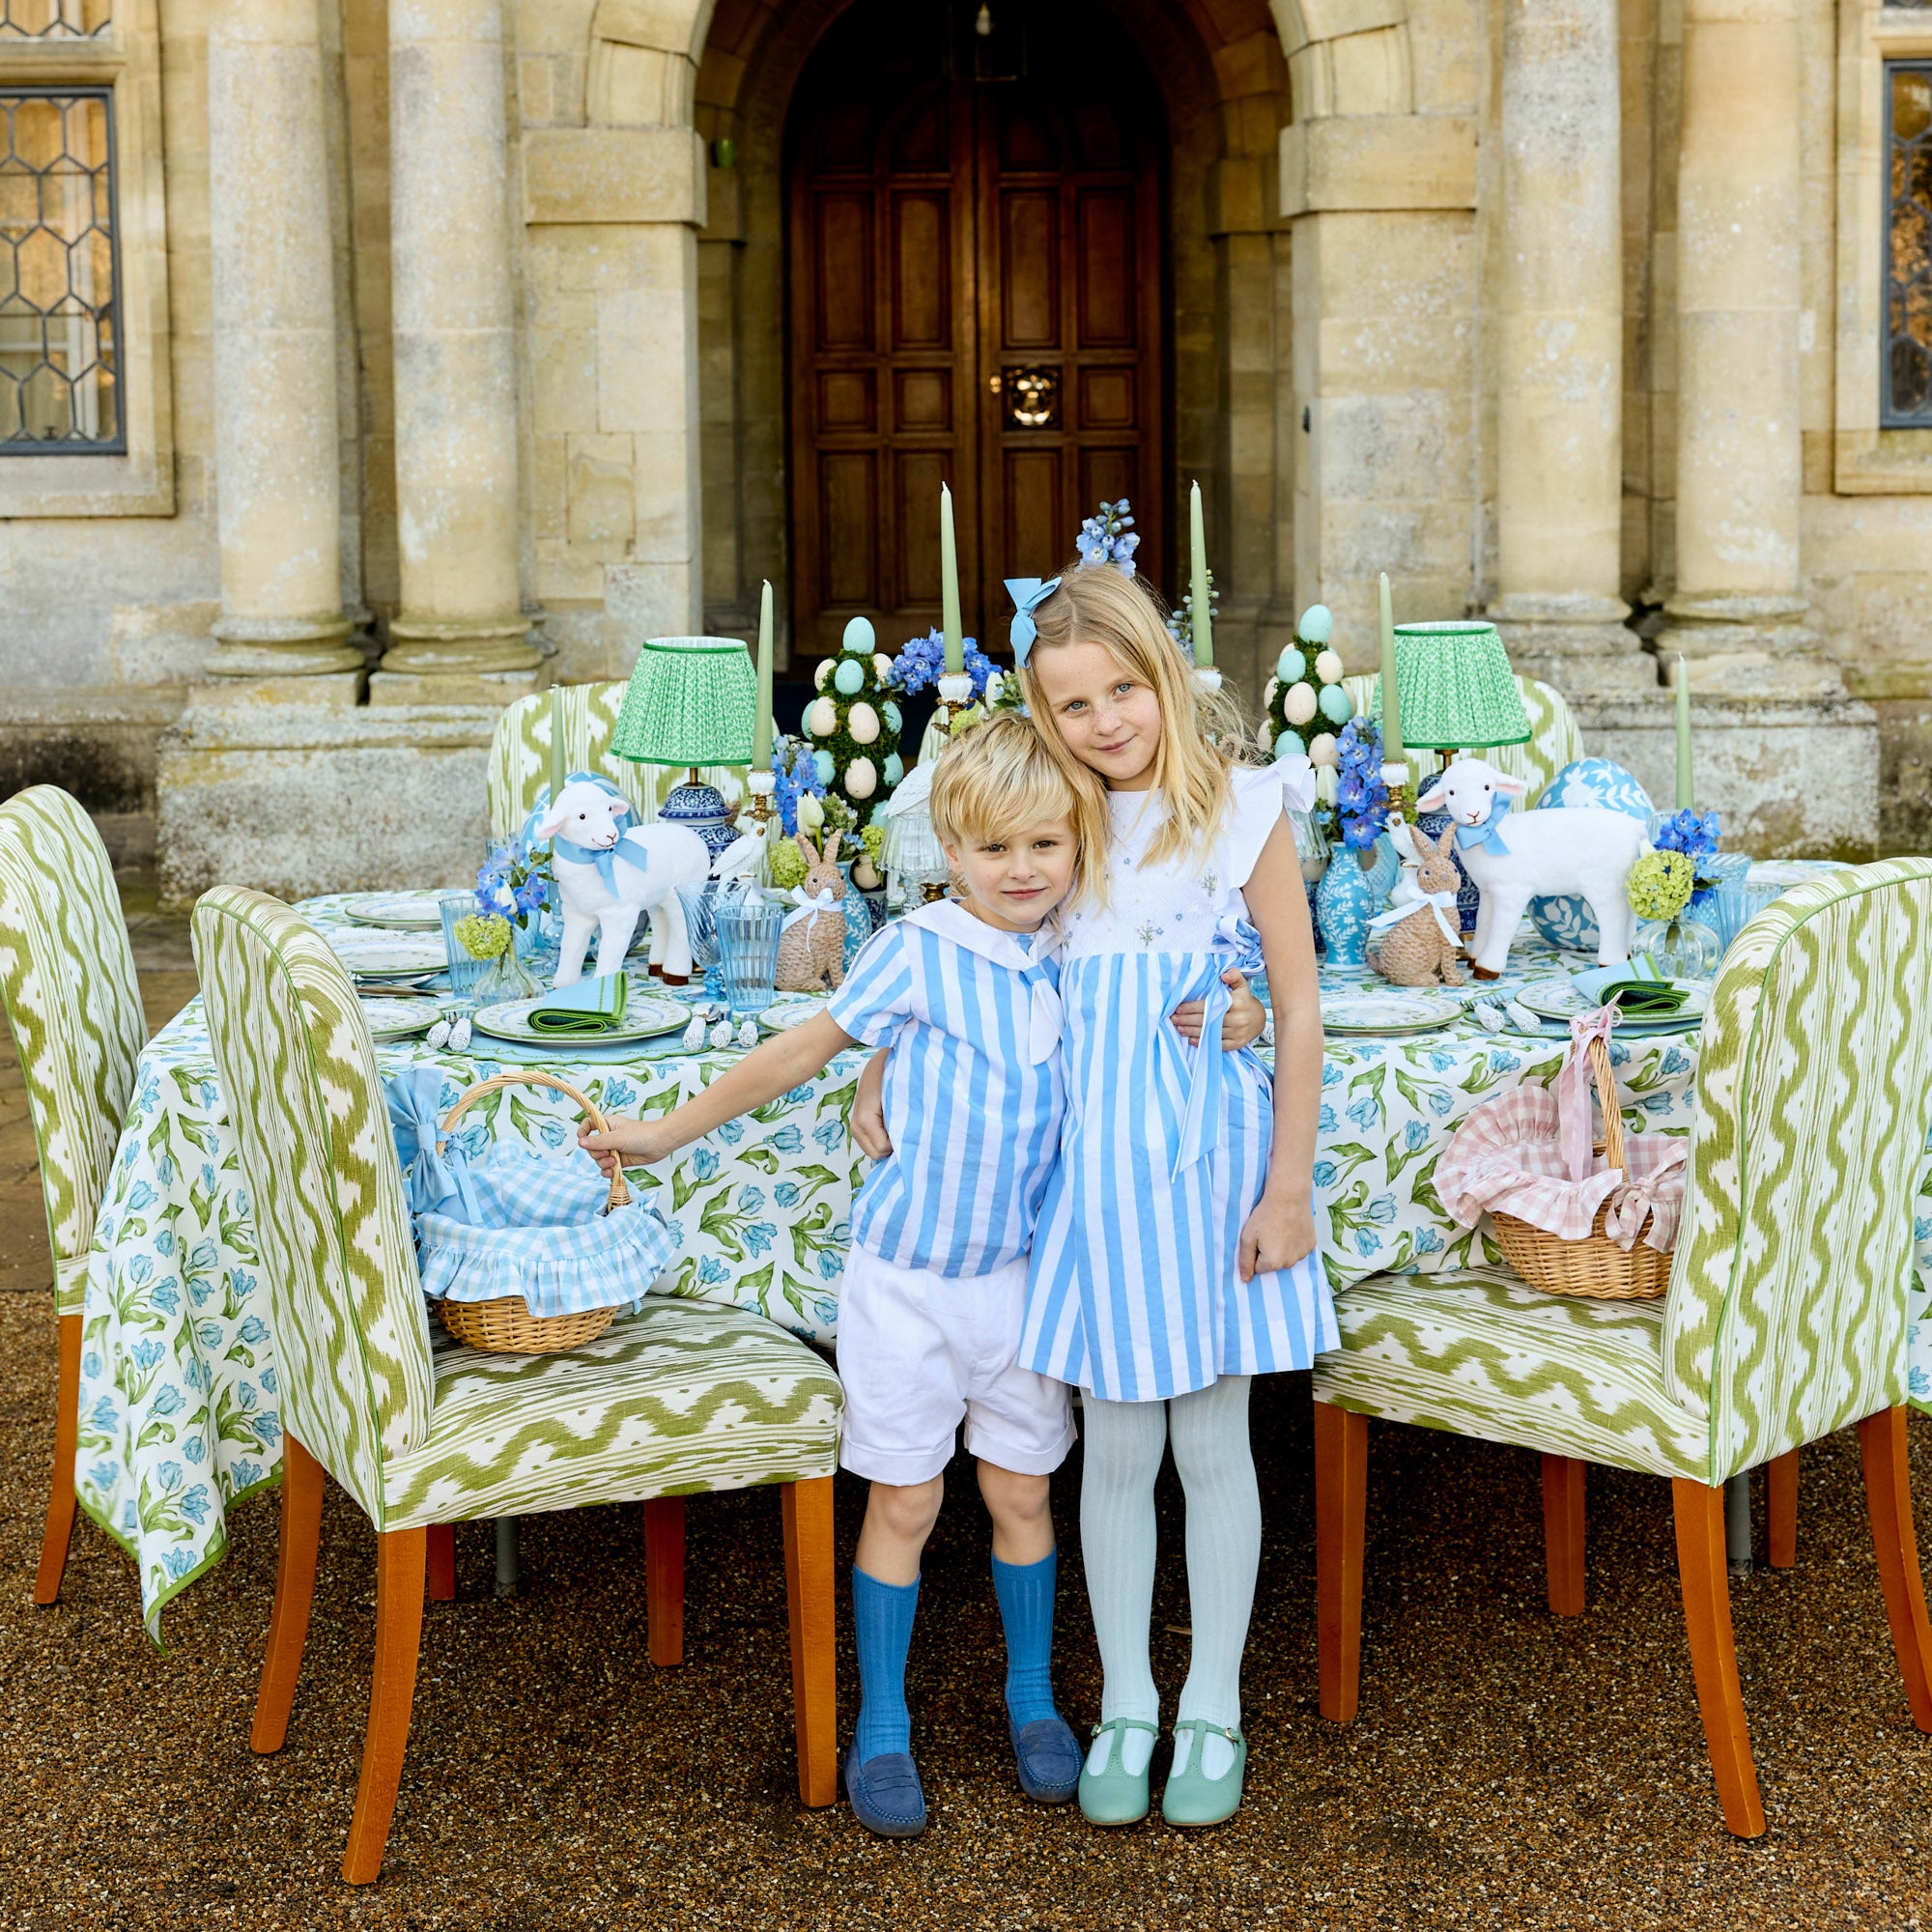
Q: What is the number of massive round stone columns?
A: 4